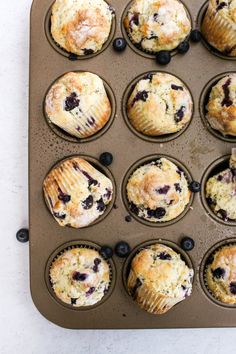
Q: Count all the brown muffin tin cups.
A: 12